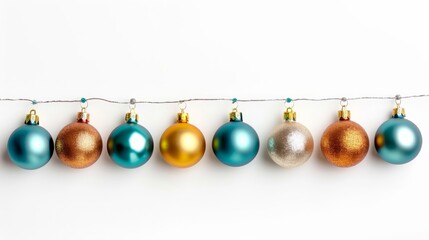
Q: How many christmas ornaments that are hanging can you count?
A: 8